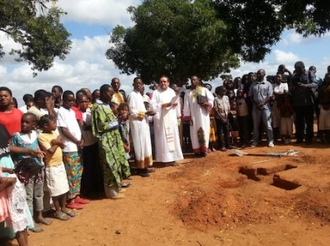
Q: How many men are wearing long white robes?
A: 3